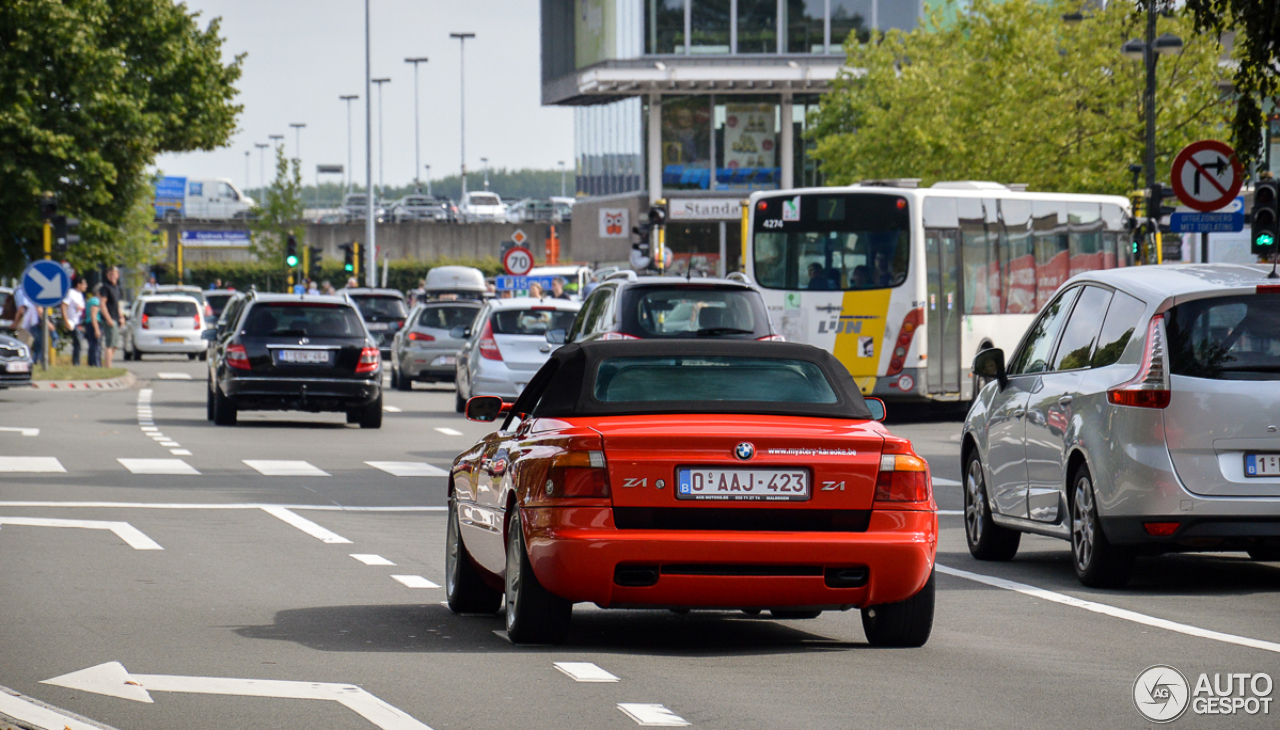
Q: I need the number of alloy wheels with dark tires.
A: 4